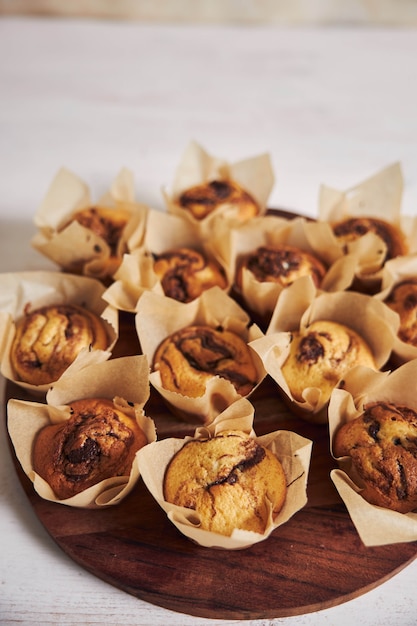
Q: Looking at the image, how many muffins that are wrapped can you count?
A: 12